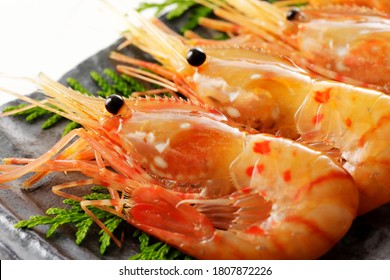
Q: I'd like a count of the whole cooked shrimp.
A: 3